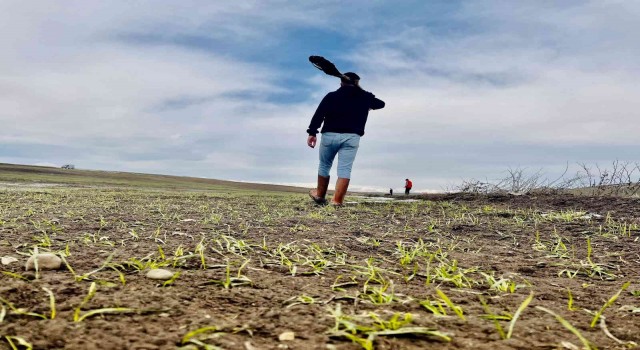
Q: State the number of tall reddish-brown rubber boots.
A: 2